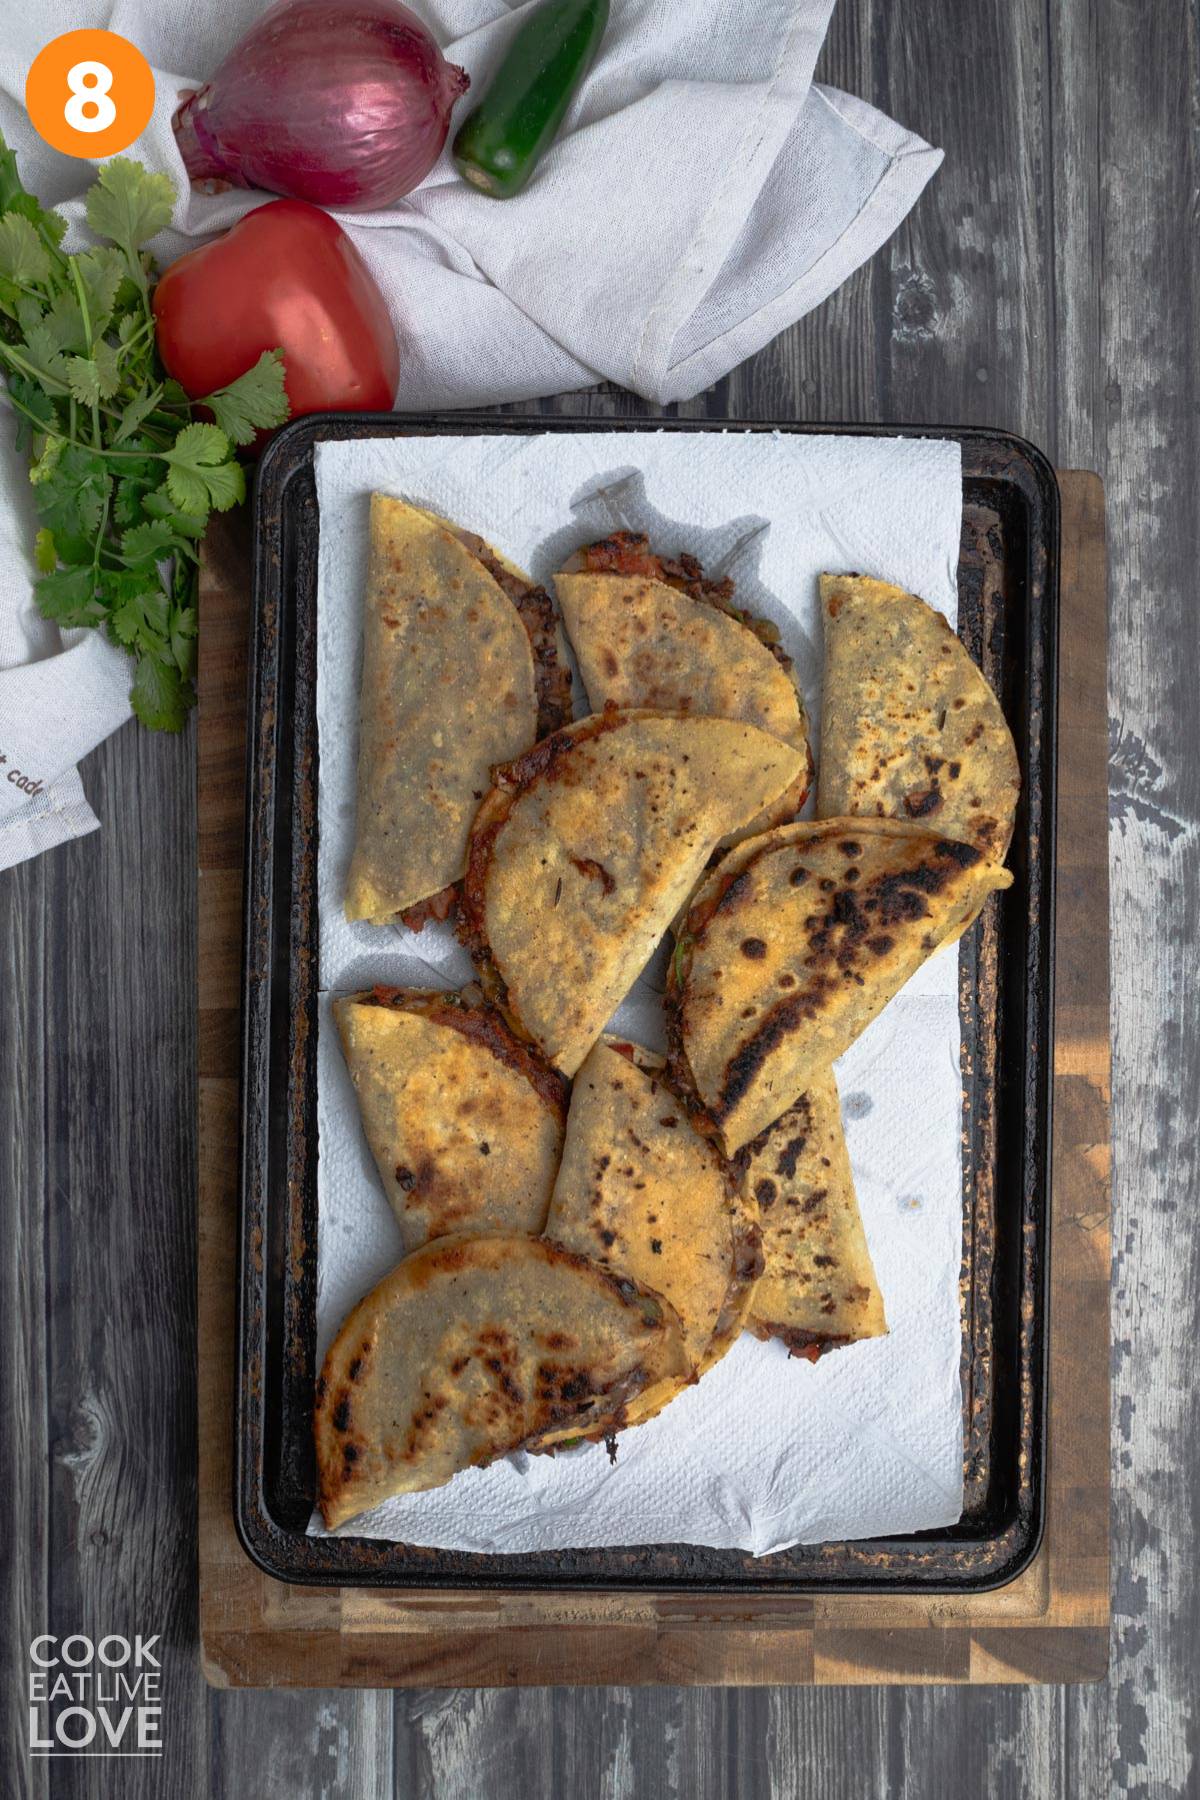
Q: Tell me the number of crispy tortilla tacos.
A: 9